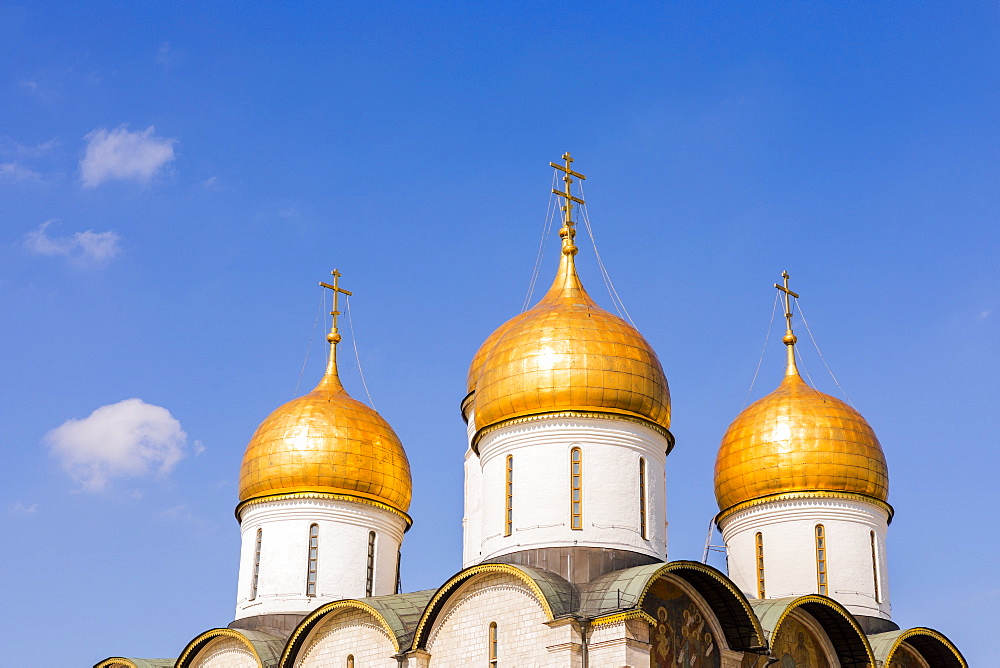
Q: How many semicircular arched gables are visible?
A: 7